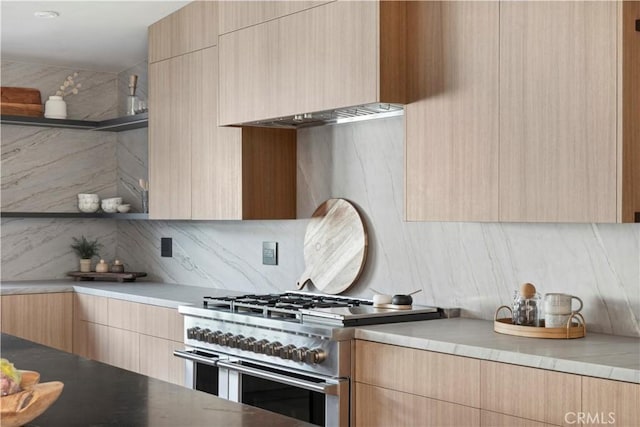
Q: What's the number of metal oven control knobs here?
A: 11